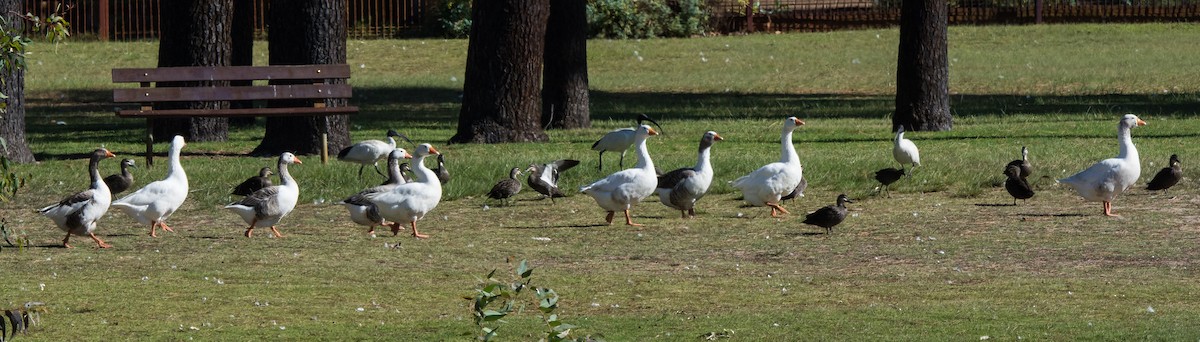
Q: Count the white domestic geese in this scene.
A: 5